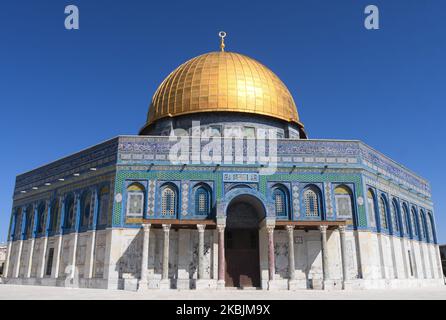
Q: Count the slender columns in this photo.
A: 8